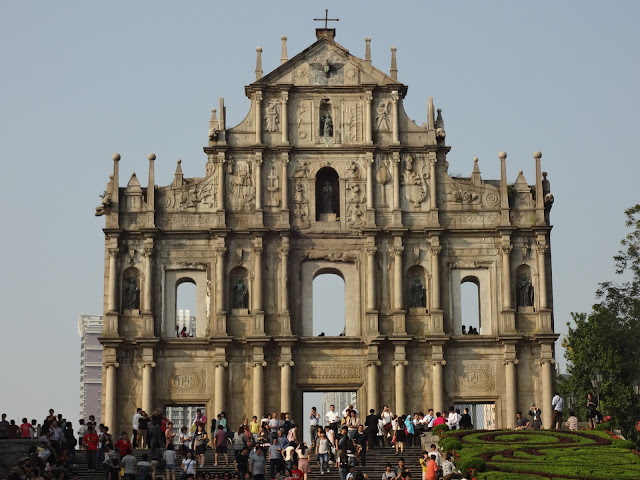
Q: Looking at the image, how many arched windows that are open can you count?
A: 3